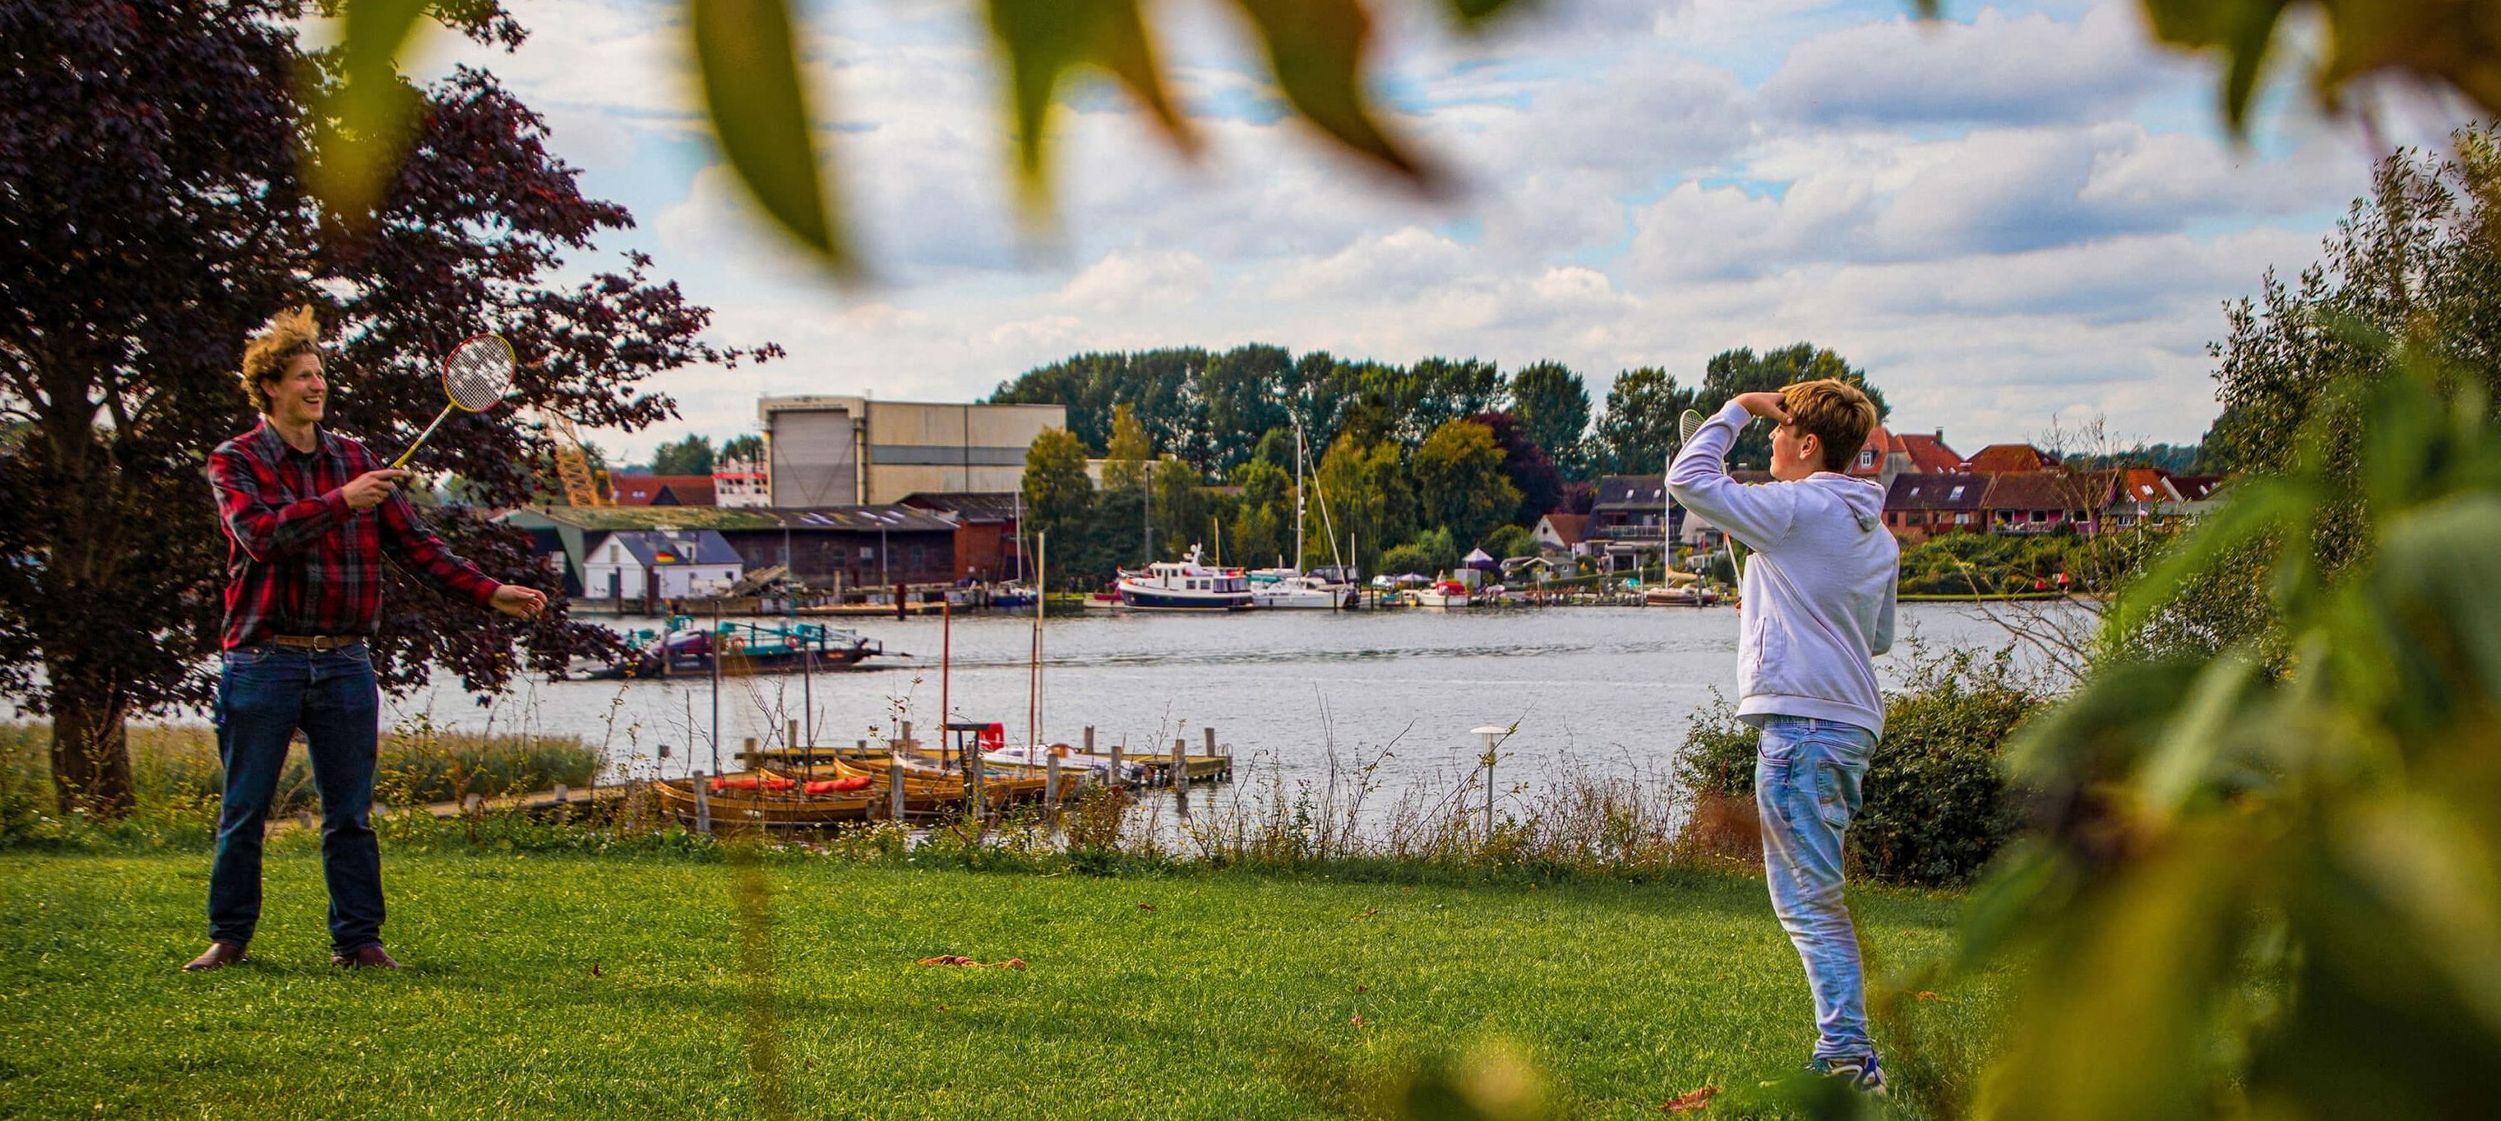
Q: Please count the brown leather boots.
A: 2